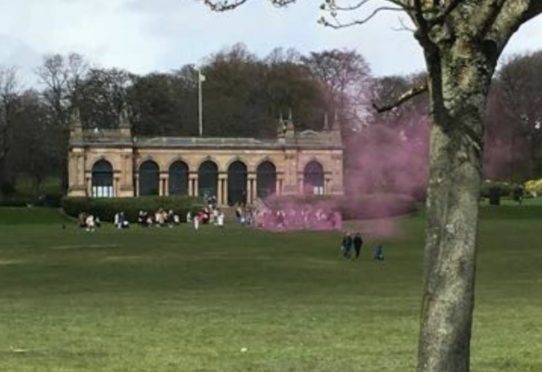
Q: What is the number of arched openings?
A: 7